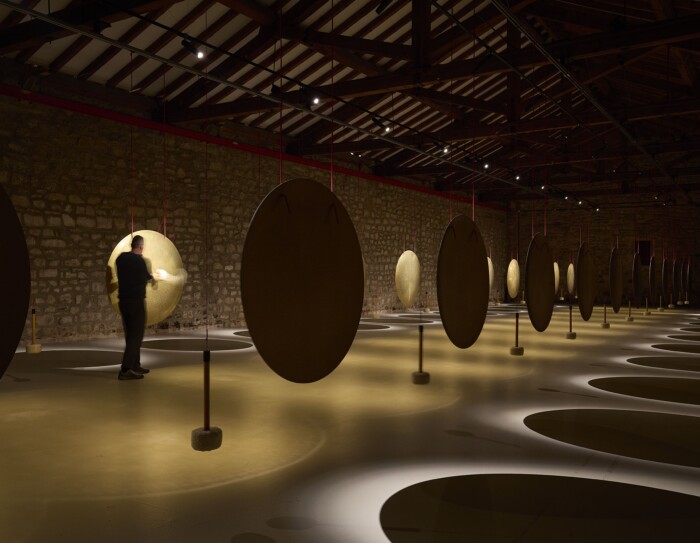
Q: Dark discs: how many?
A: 12